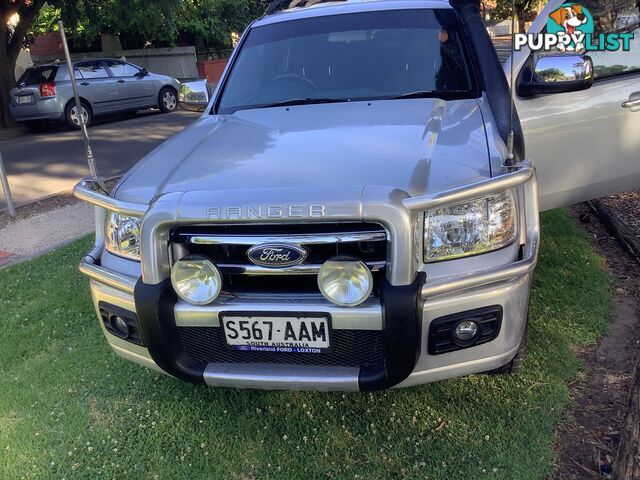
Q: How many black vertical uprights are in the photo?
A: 2